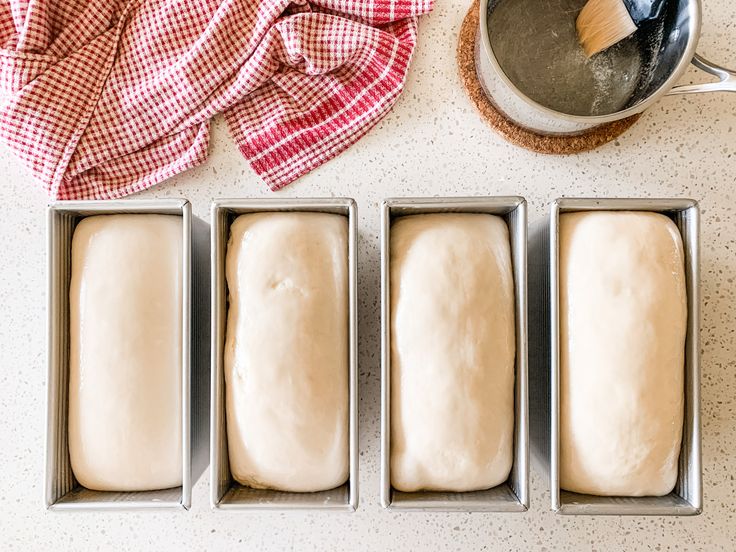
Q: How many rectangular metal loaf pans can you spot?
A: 4